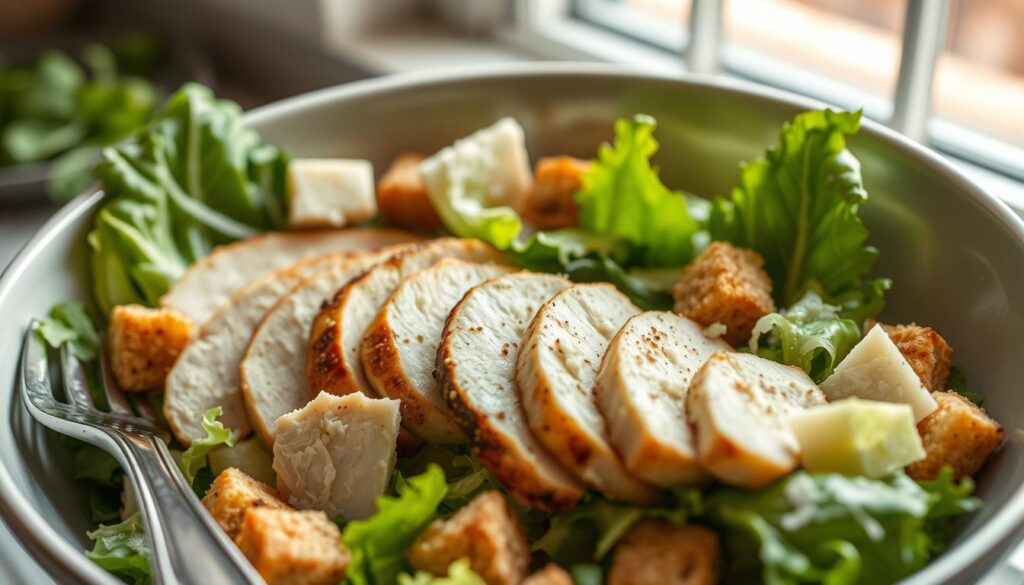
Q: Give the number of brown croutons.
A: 11